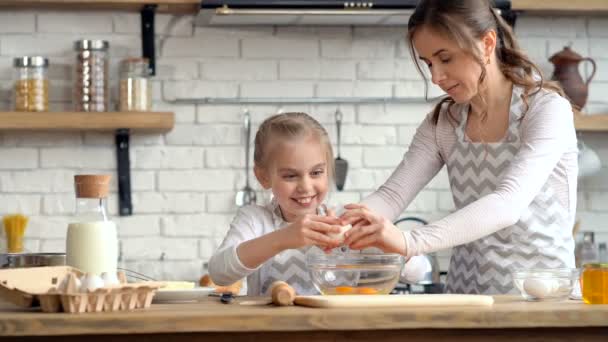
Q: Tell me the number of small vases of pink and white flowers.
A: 0